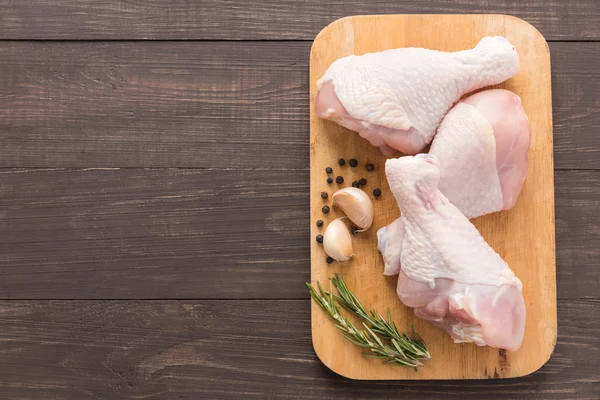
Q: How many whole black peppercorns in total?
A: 15